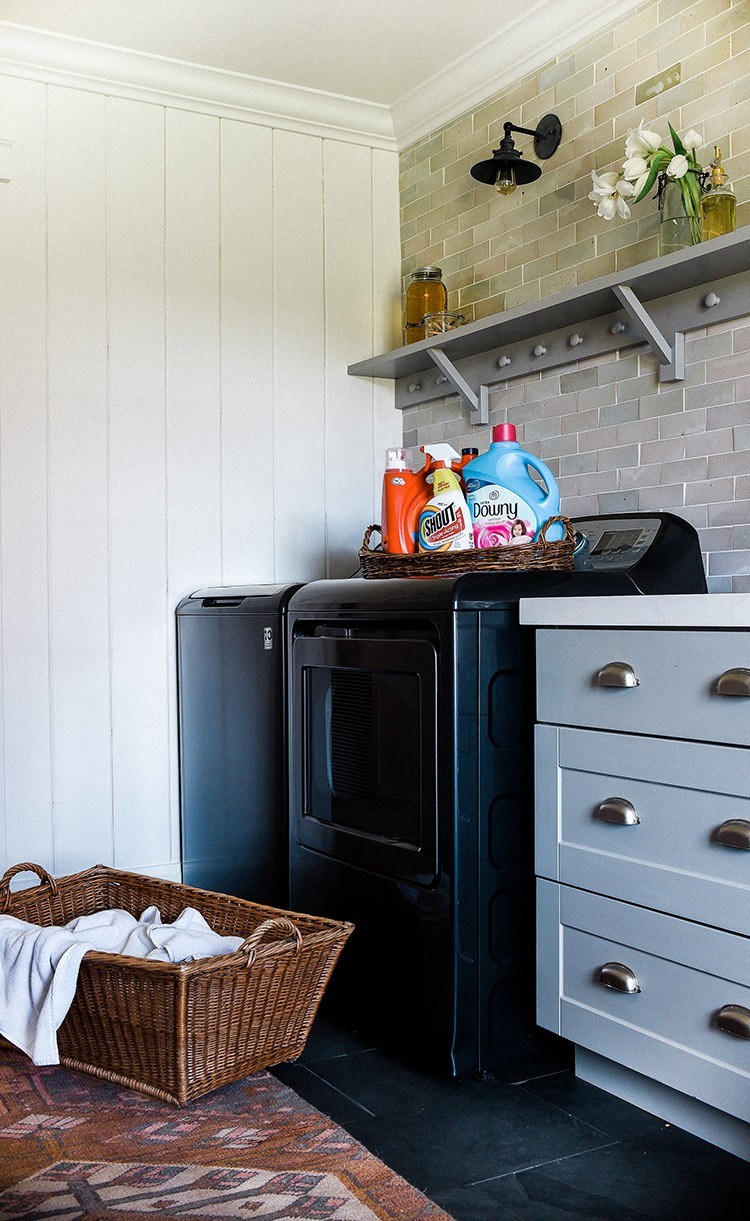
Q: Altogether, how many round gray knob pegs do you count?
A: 7